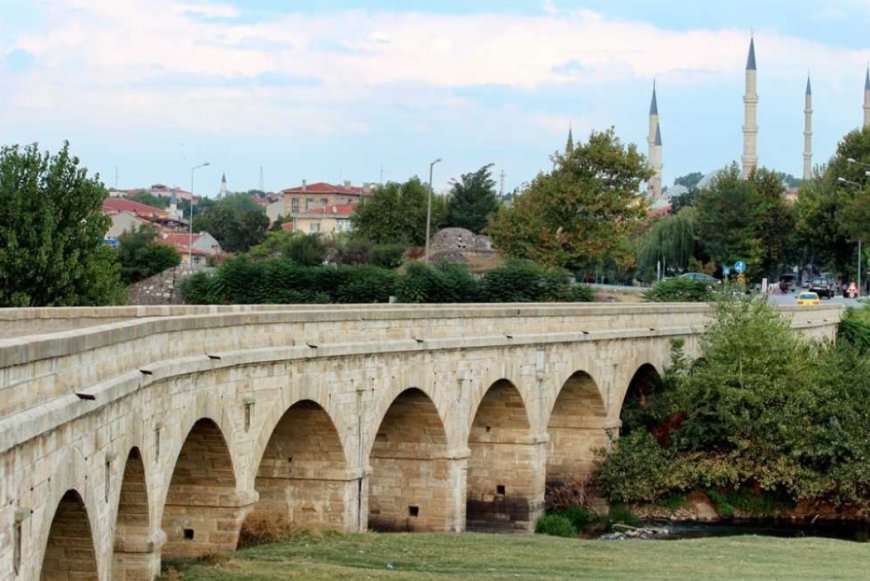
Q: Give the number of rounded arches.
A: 8